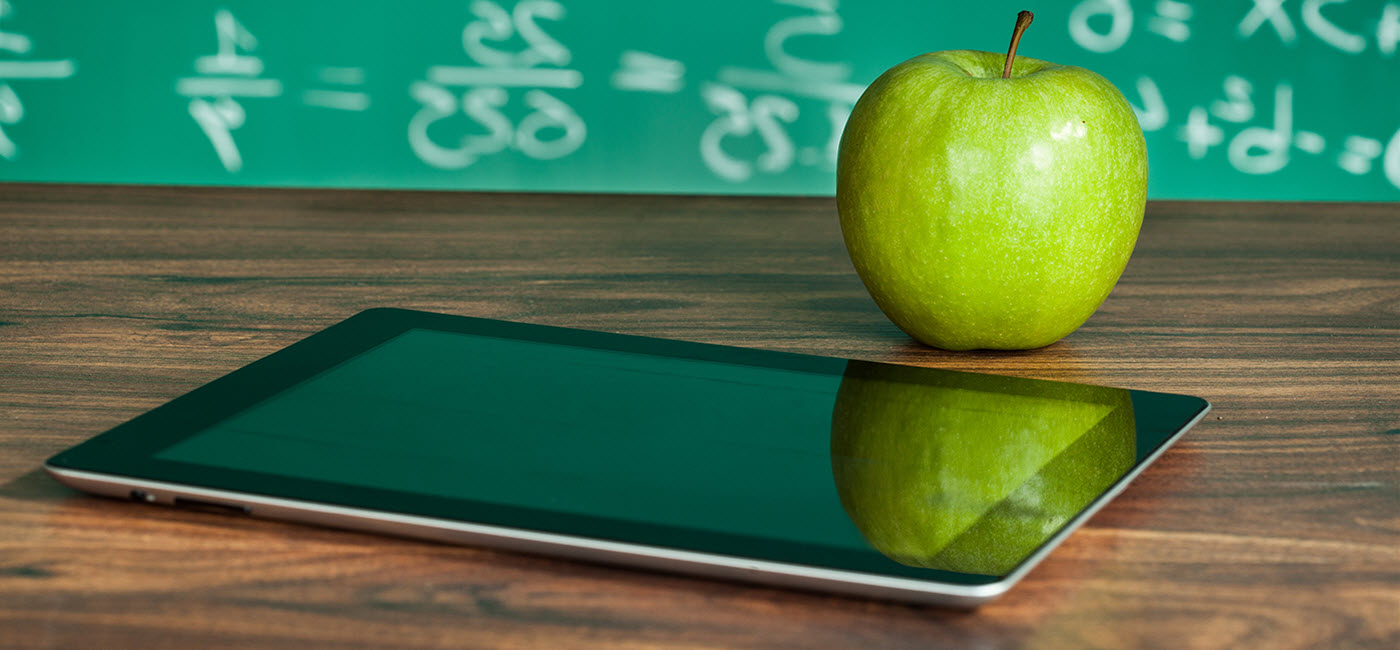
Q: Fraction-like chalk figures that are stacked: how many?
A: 4